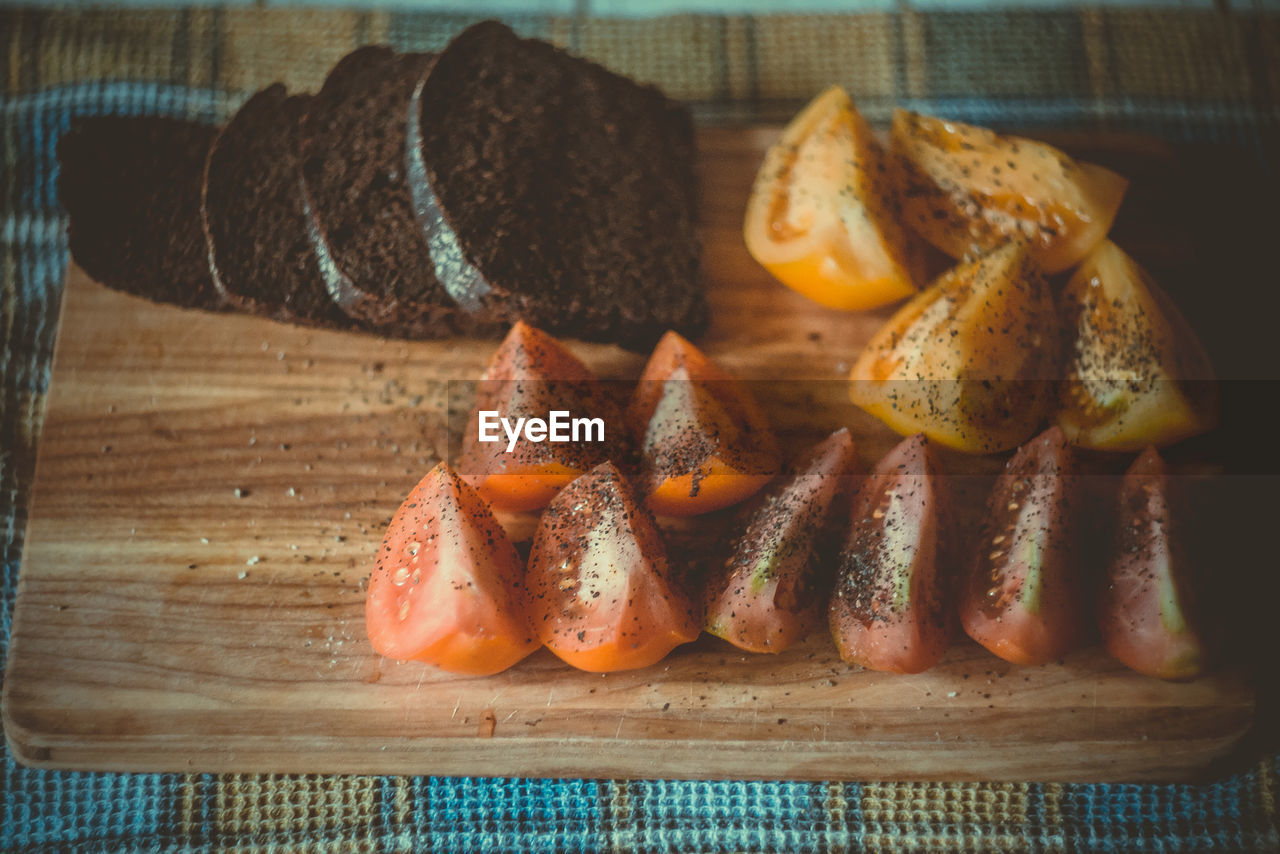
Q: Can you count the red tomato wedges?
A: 8